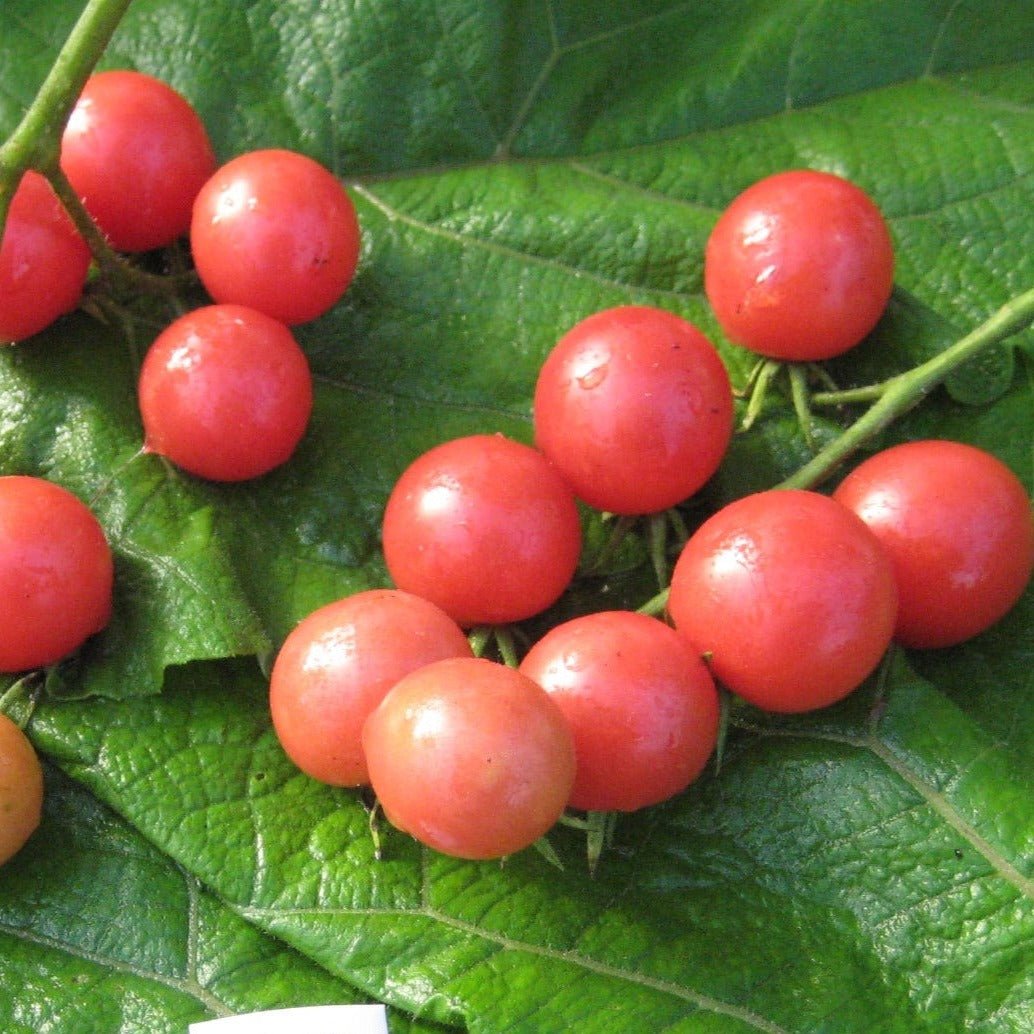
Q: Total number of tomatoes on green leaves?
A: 14